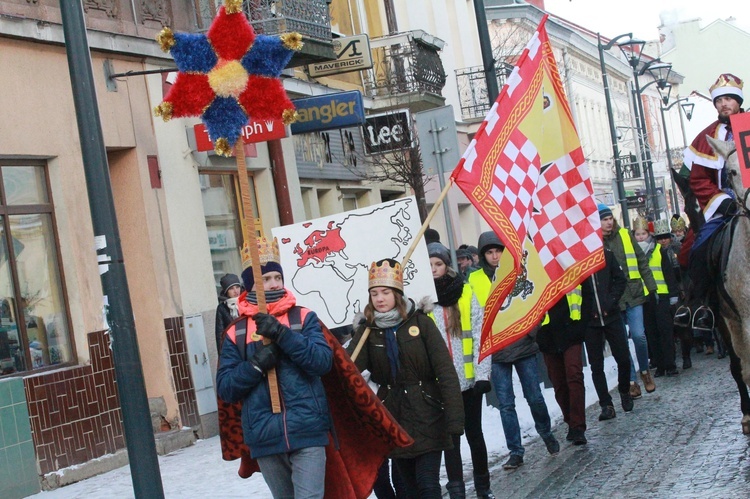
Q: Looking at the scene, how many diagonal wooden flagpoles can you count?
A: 1